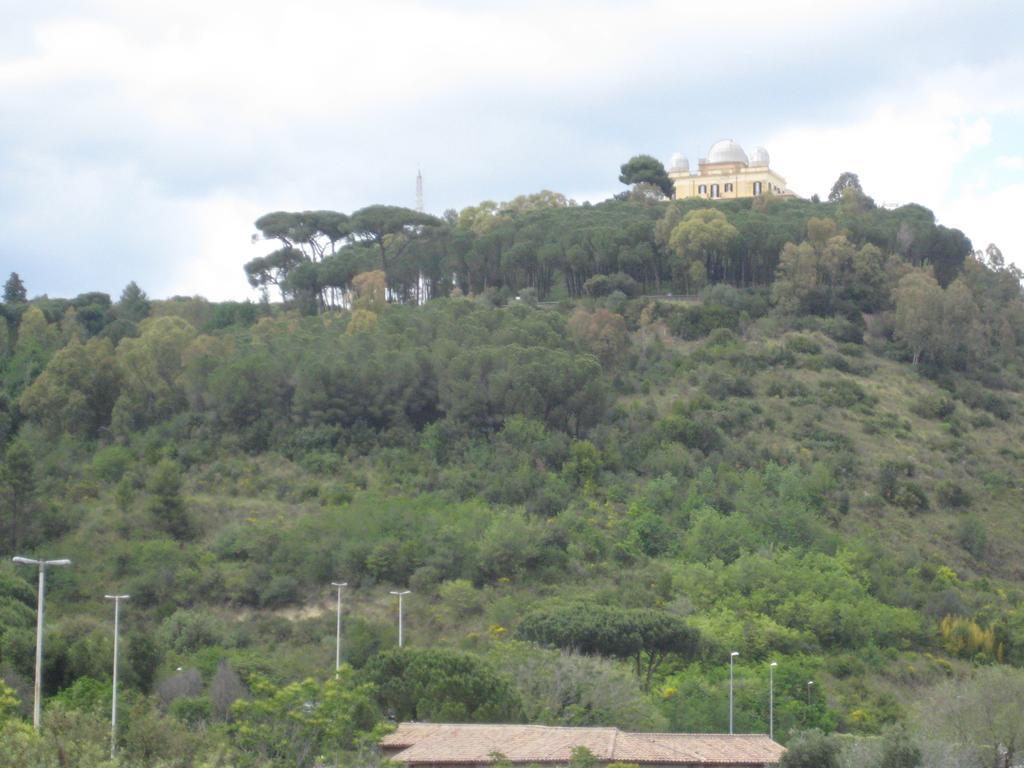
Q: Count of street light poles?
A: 7